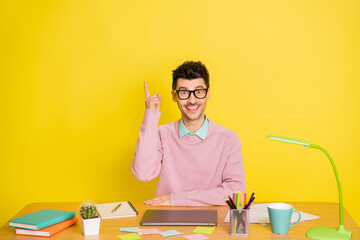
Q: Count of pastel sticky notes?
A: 6